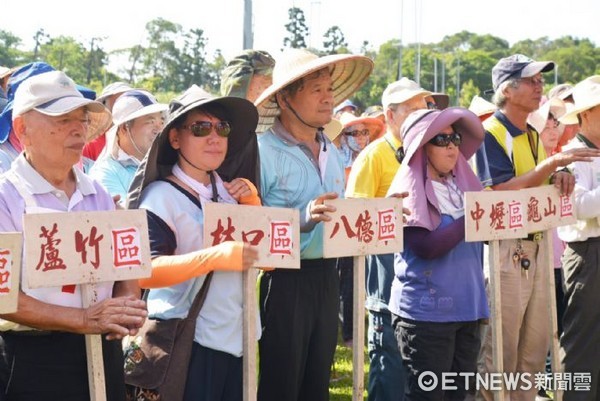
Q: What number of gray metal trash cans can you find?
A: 0